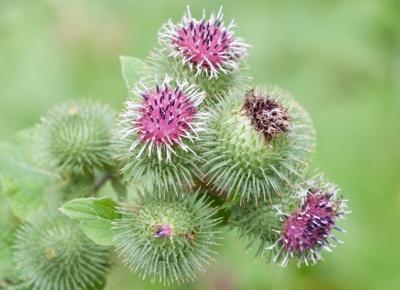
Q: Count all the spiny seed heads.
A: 7